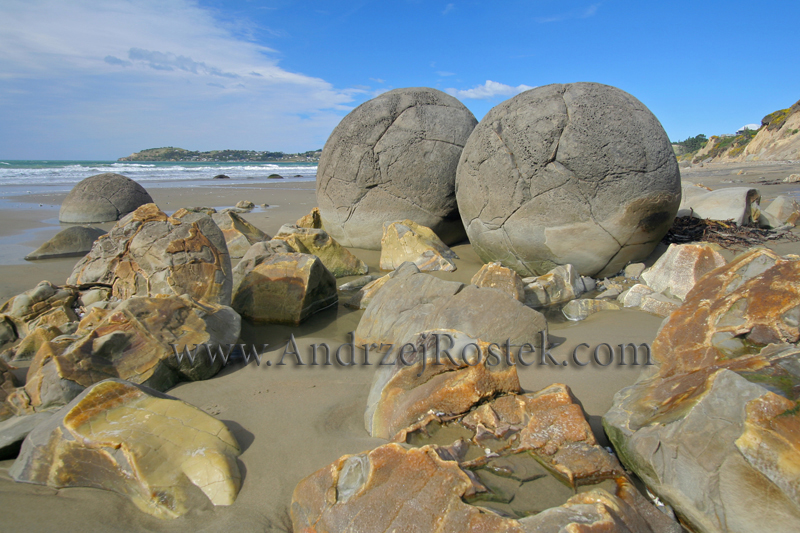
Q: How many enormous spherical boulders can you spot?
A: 2